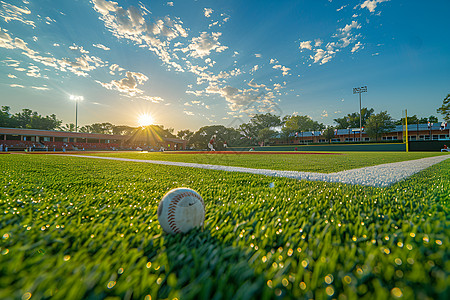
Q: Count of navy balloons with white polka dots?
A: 0